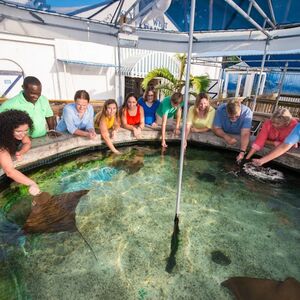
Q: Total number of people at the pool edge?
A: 11